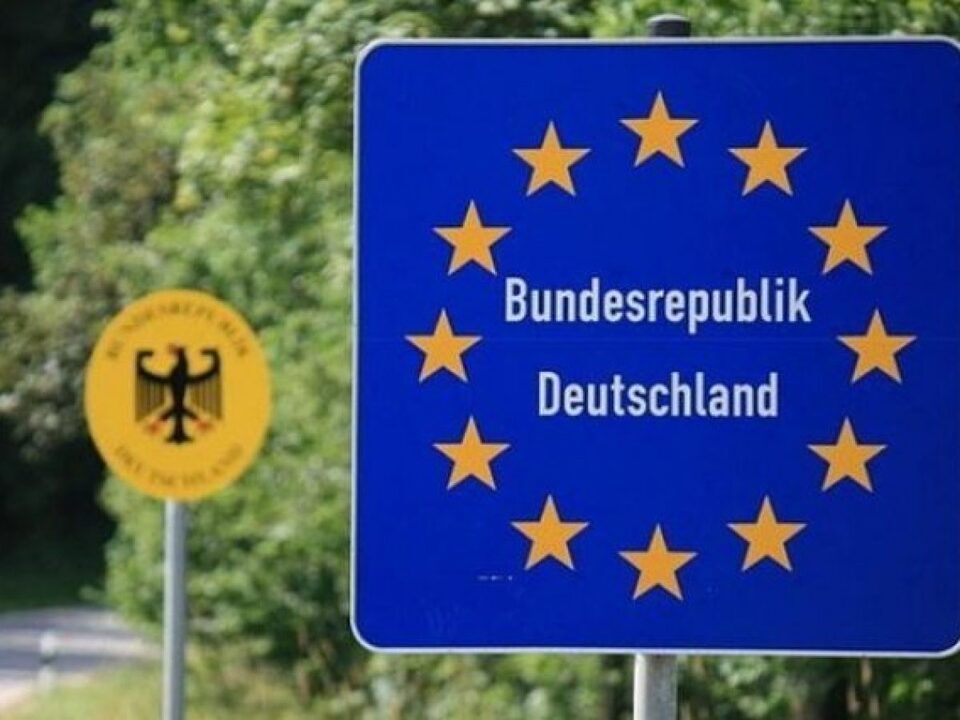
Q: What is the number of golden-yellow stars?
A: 12